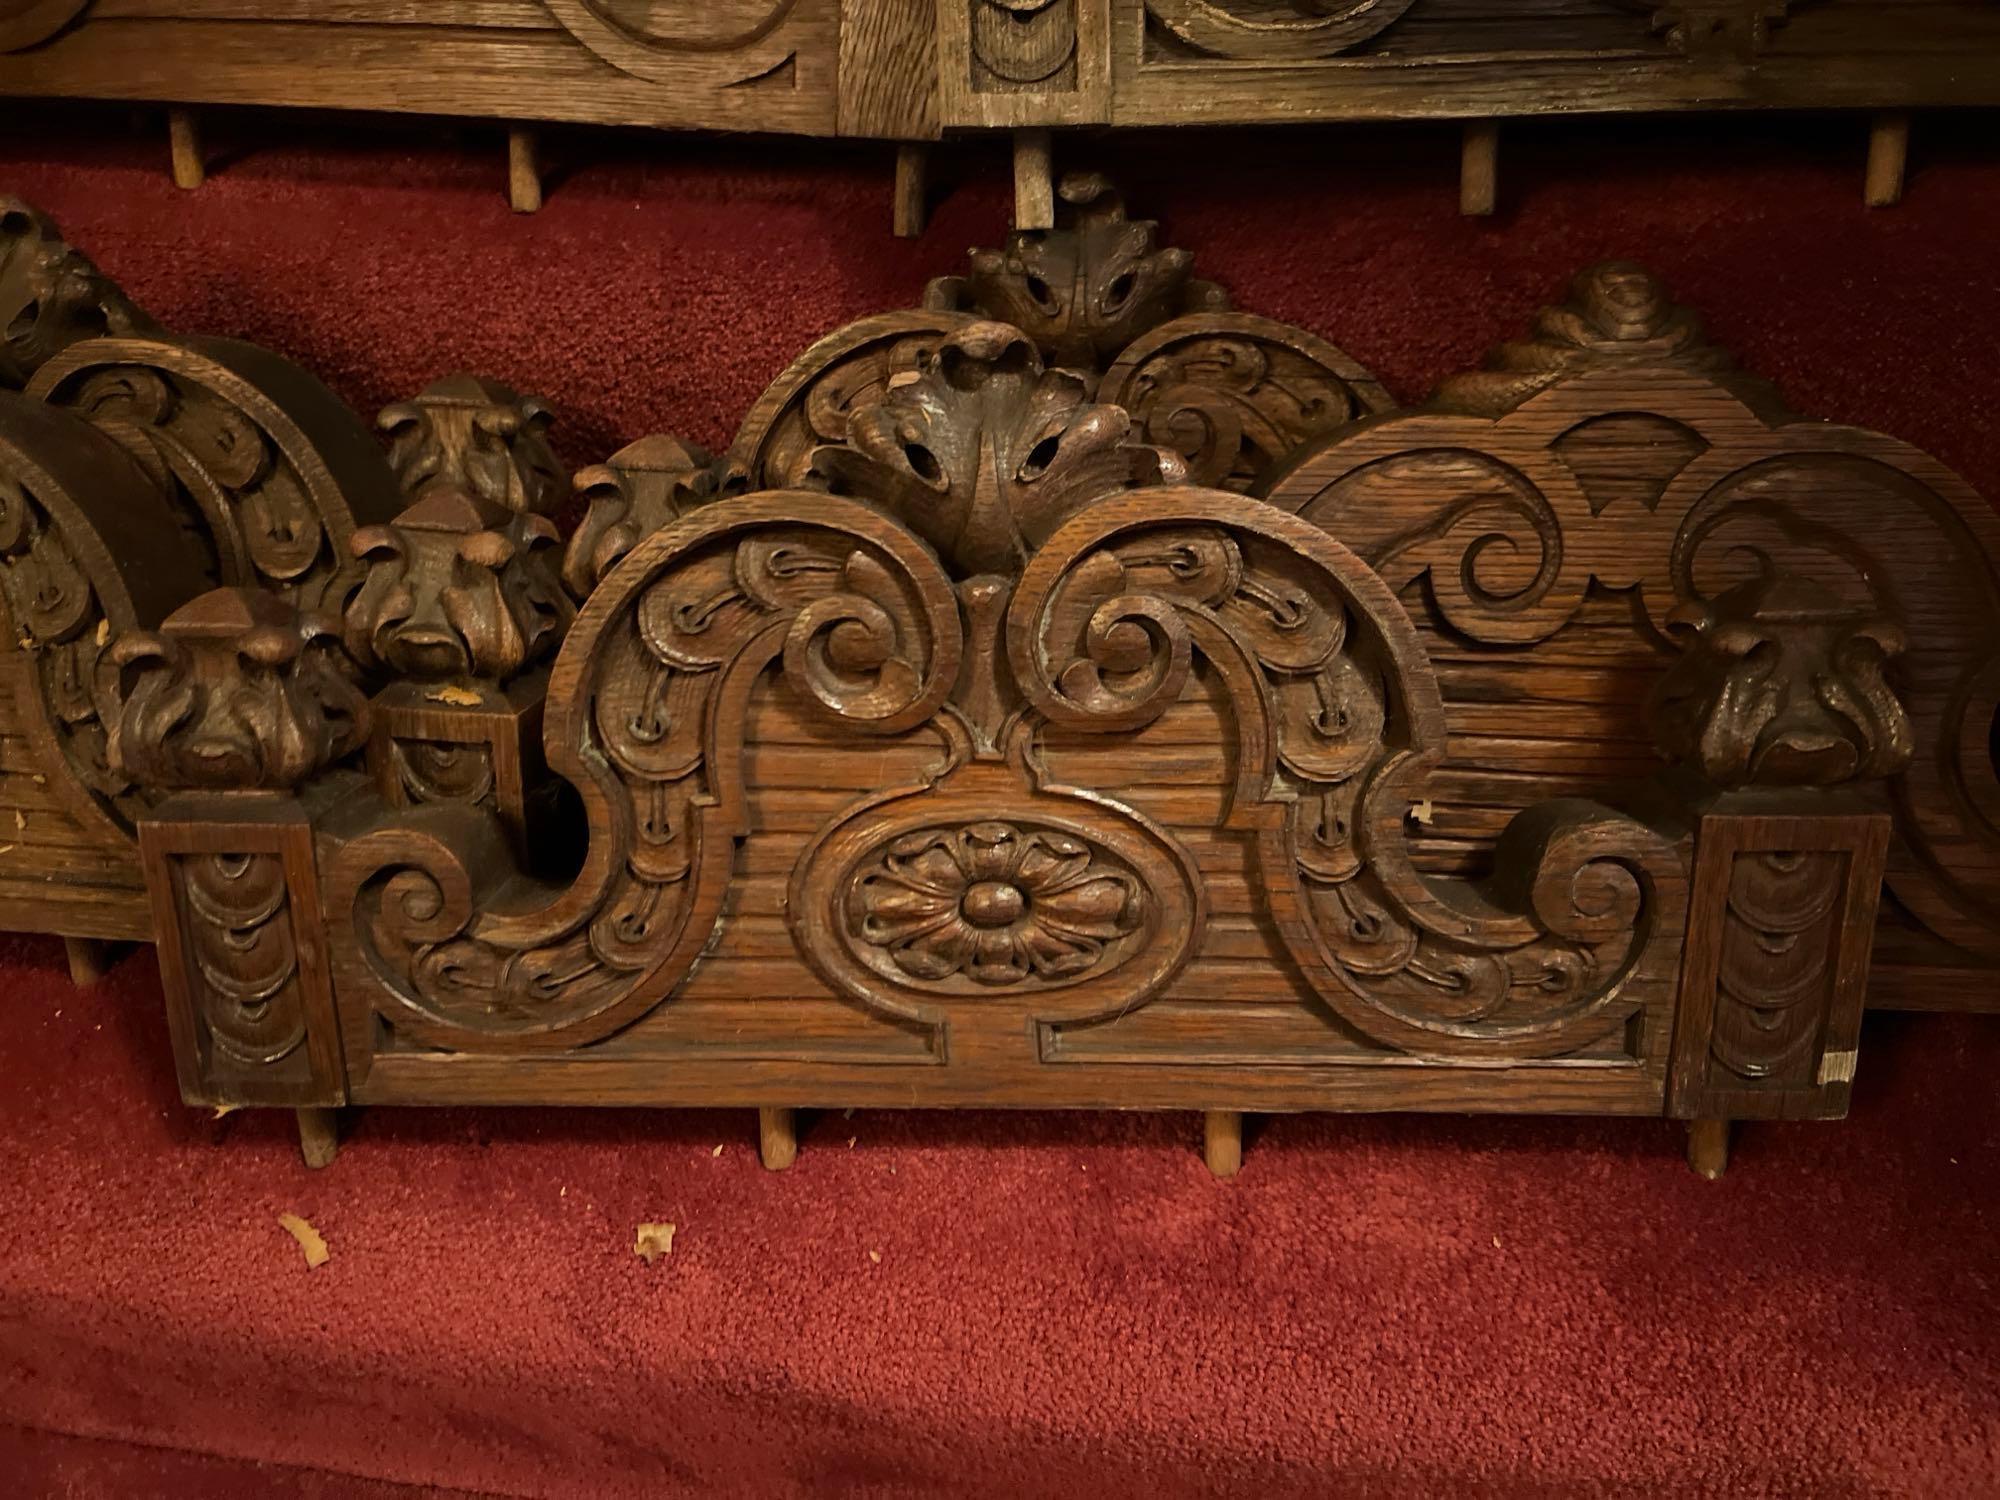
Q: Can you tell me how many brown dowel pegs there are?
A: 11